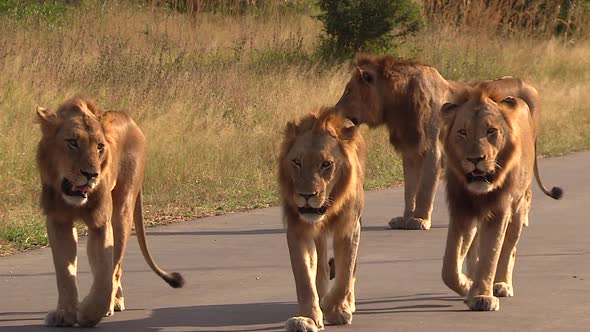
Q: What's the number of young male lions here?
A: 4